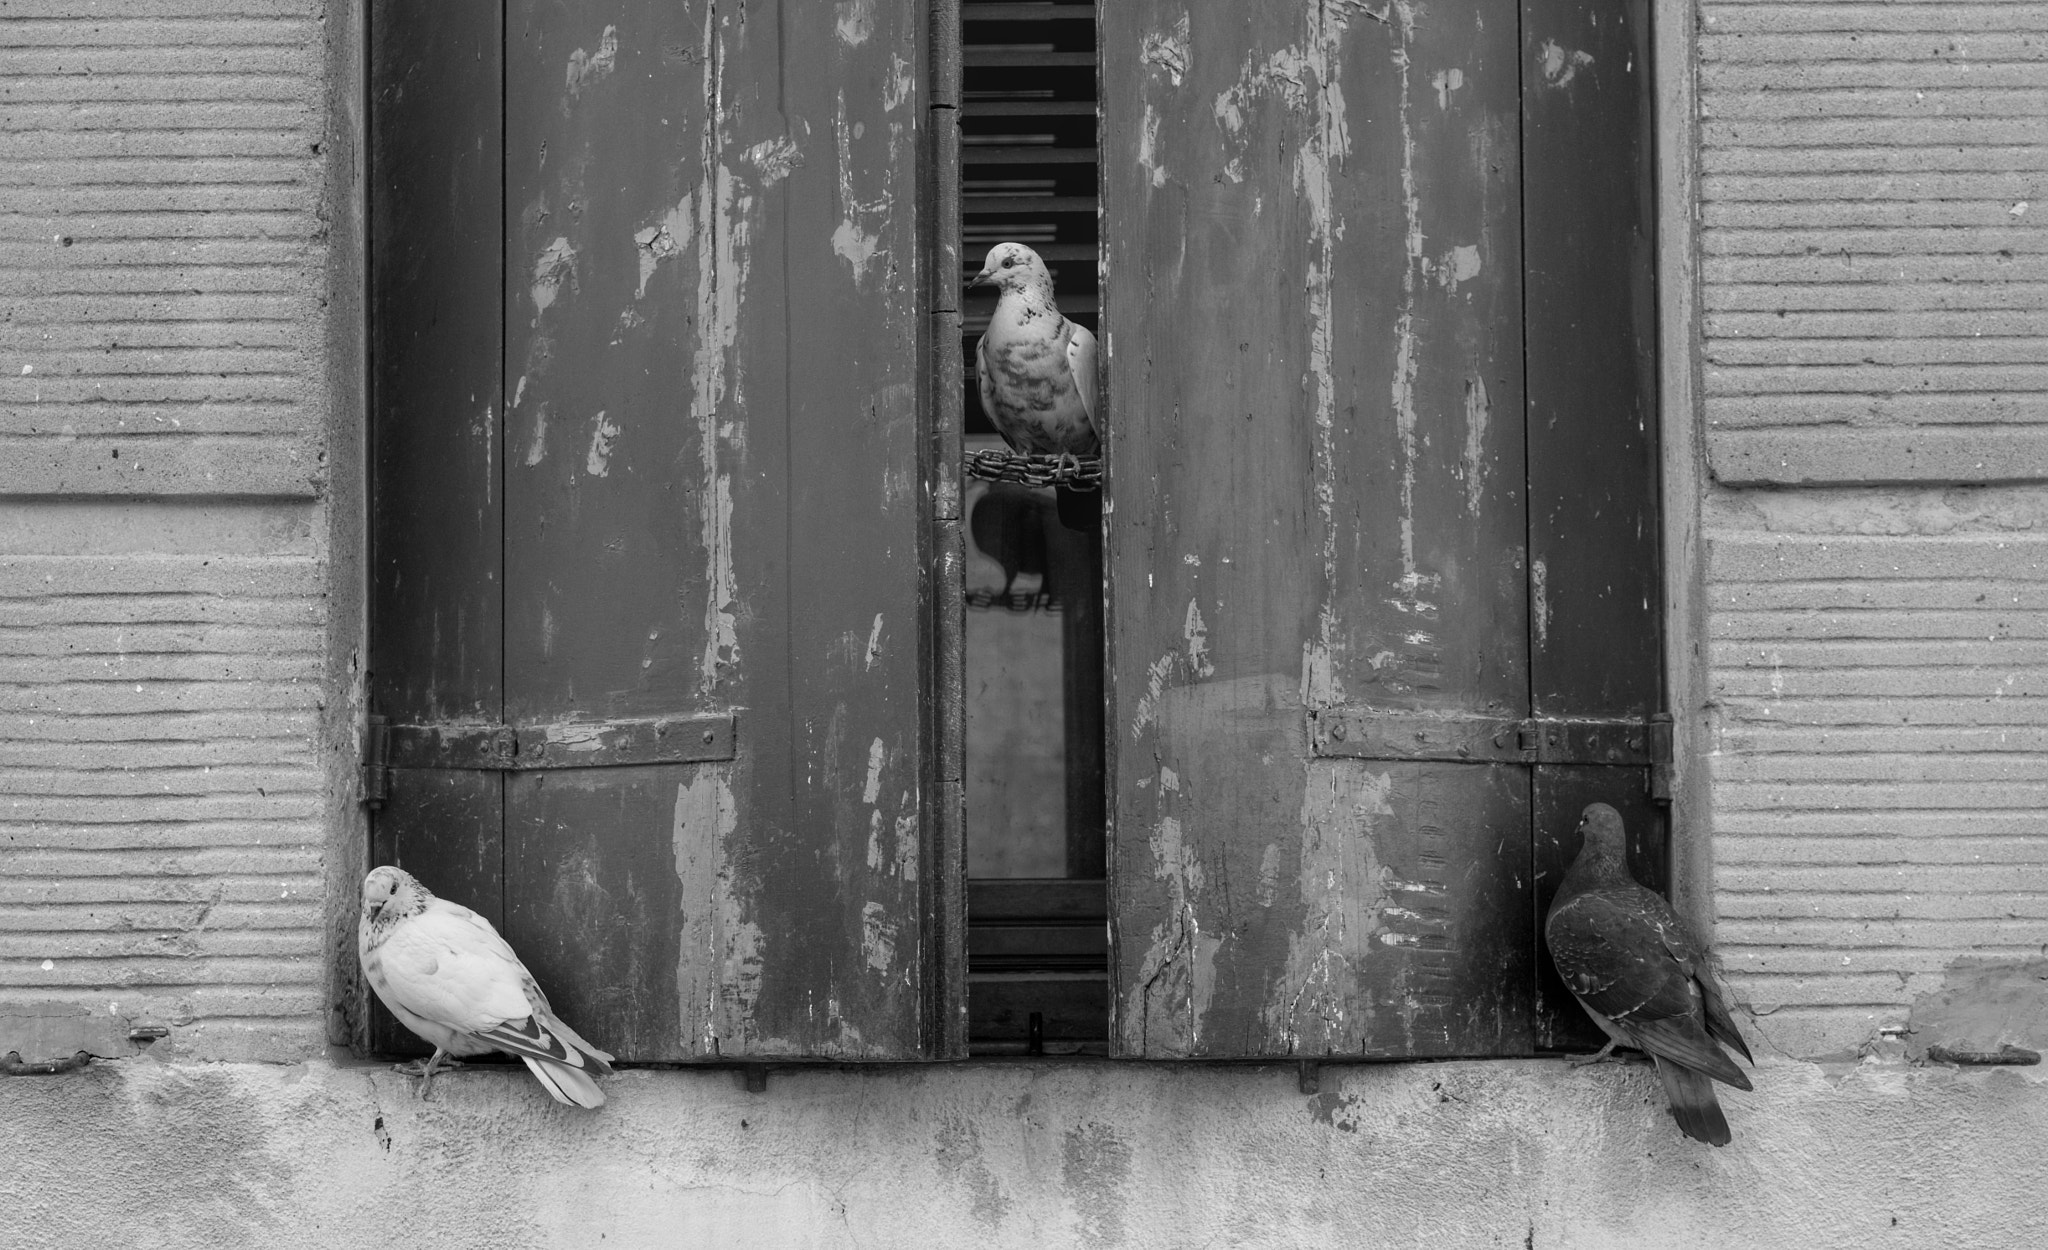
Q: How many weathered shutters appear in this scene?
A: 2